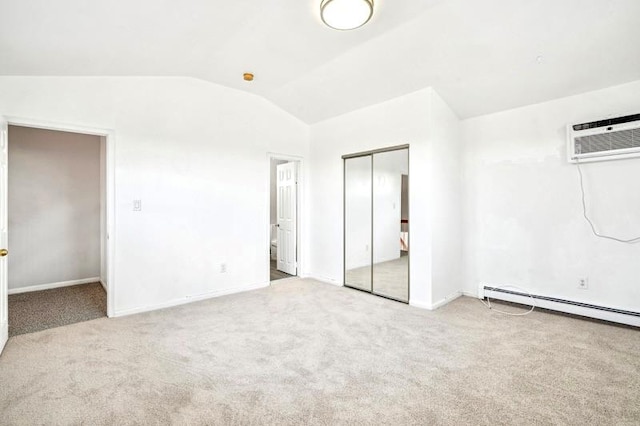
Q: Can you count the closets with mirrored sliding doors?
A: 1